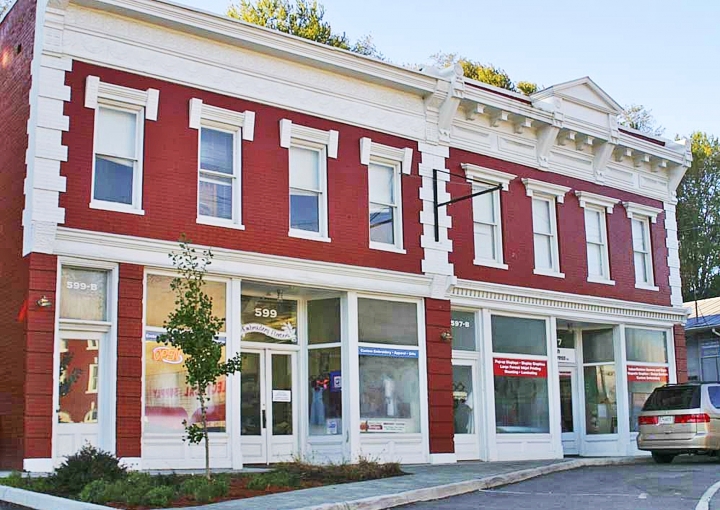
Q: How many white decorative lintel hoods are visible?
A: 8